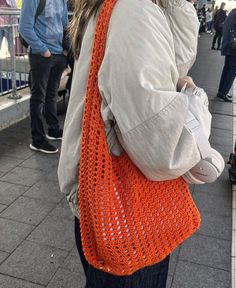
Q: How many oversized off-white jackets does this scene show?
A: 1